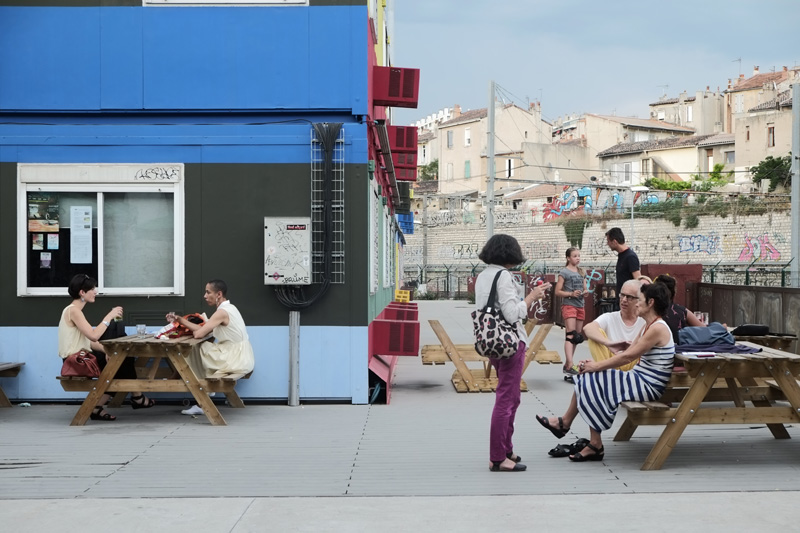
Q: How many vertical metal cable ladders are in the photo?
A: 1